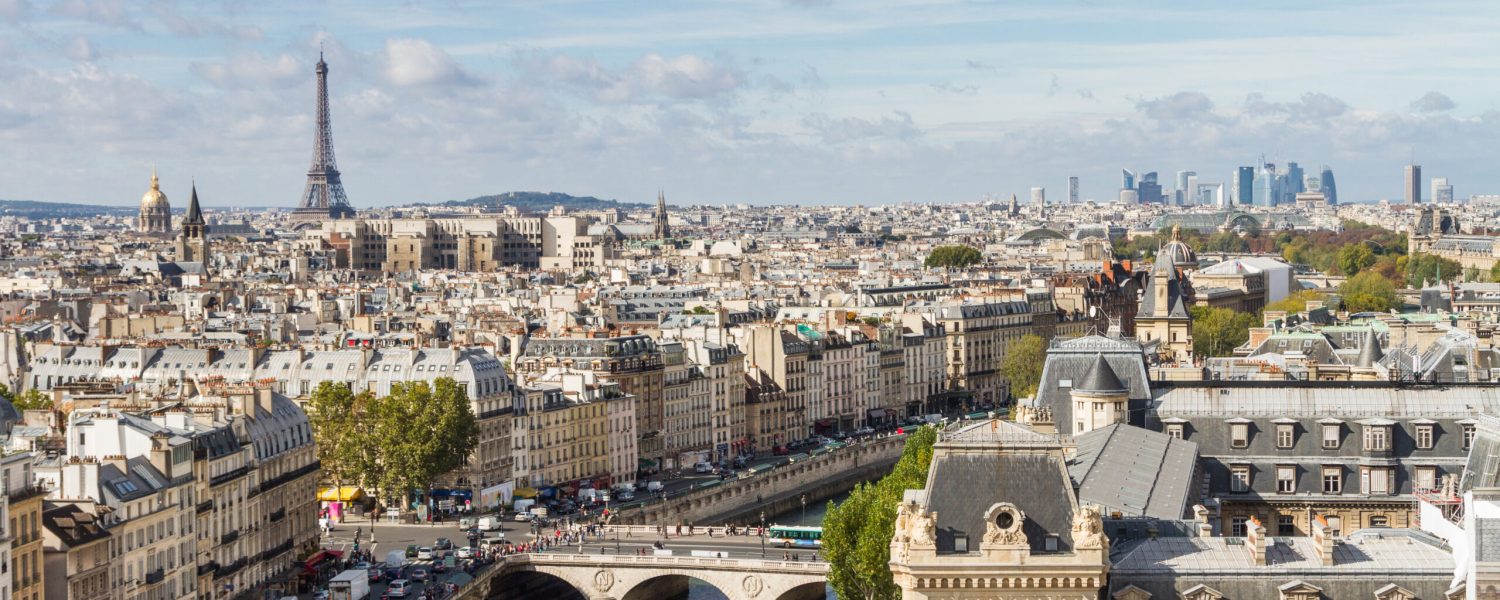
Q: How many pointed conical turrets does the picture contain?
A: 2